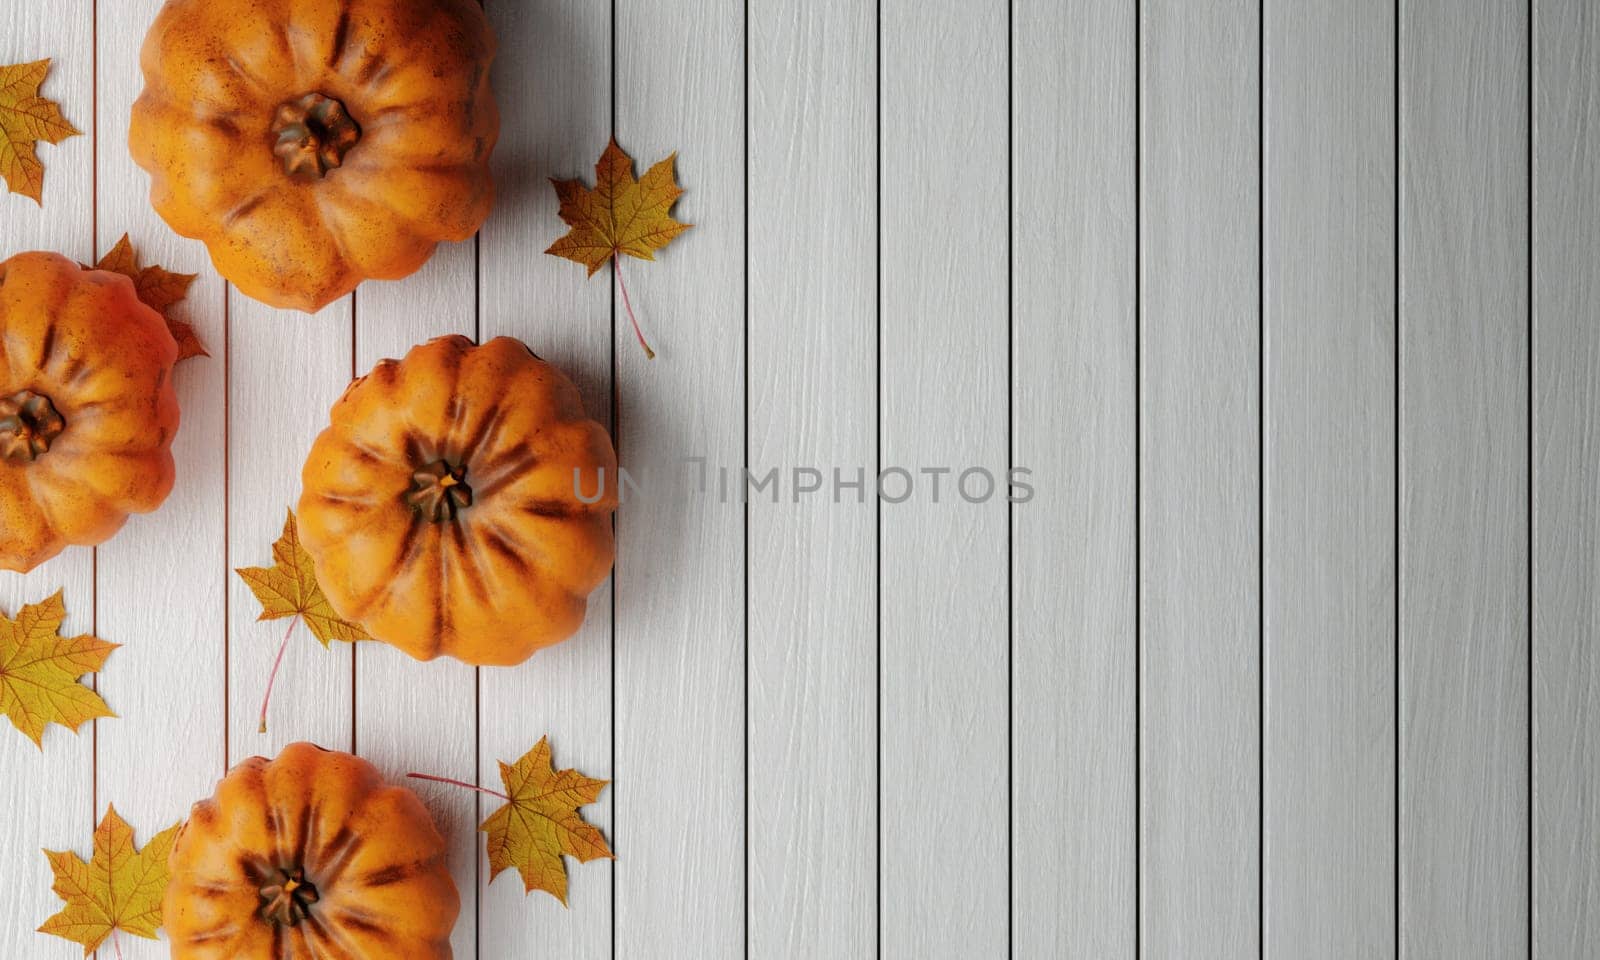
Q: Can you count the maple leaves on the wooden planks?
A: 7